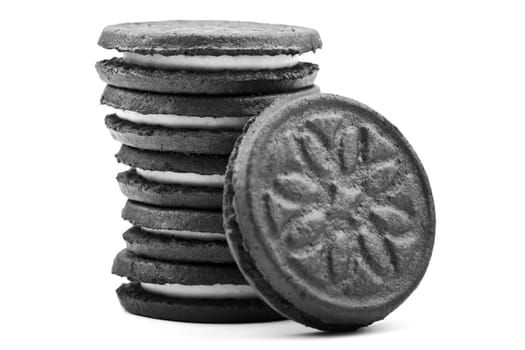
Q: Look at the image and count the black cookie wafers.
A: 12